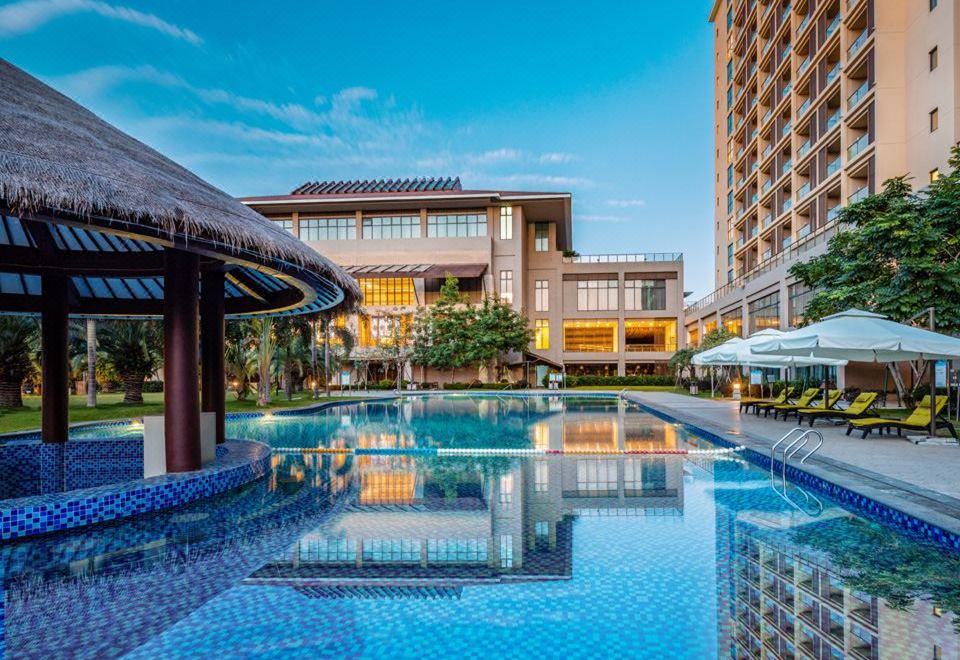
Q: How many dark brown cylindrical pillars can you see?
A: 3